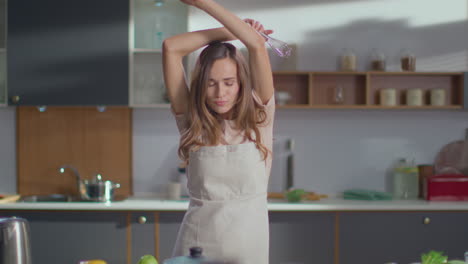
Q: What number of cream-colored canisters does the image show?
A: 3